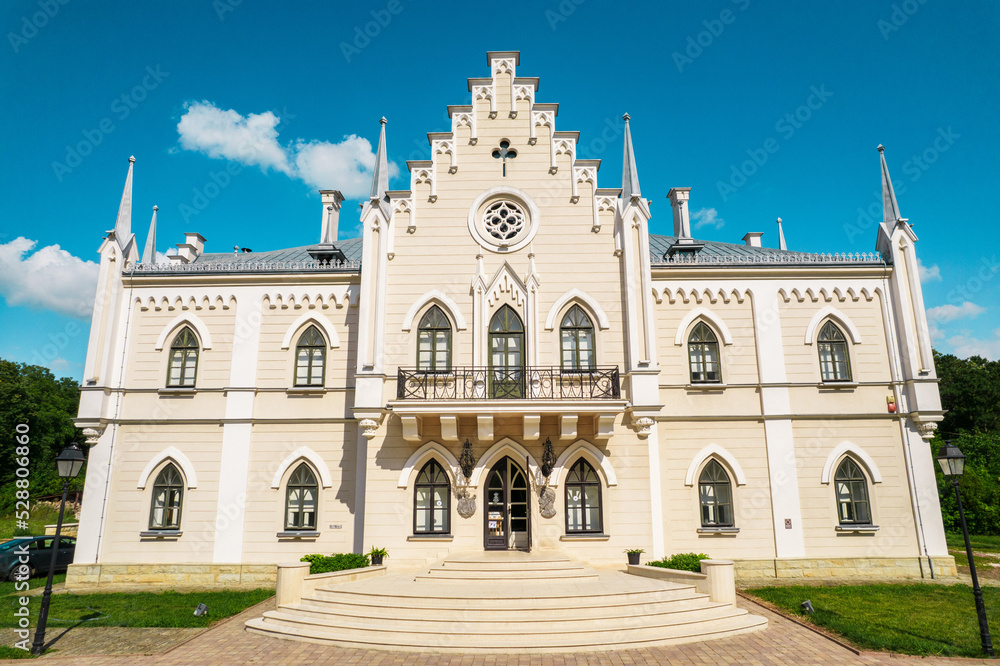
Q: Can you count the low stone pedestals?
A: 2